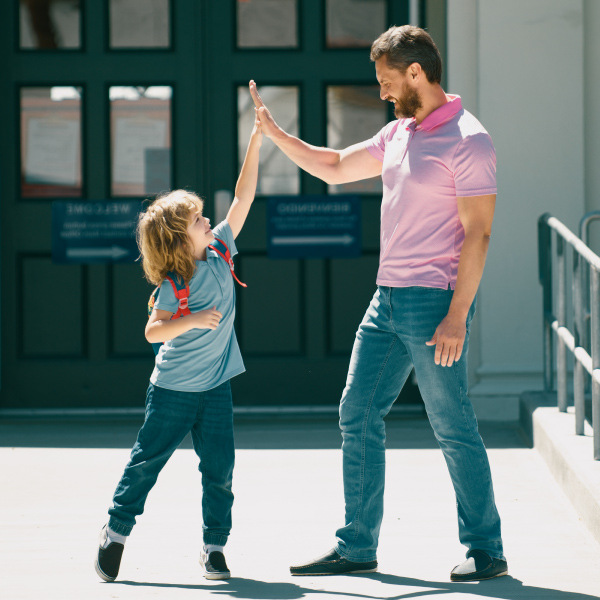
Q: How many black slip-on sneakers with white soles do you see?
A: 2